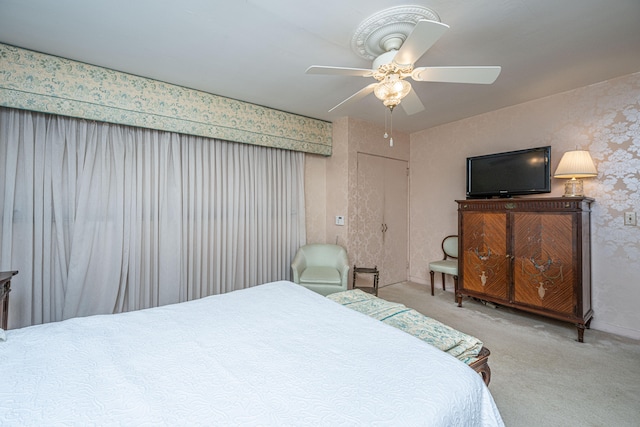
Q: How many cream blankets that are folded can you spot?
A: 1